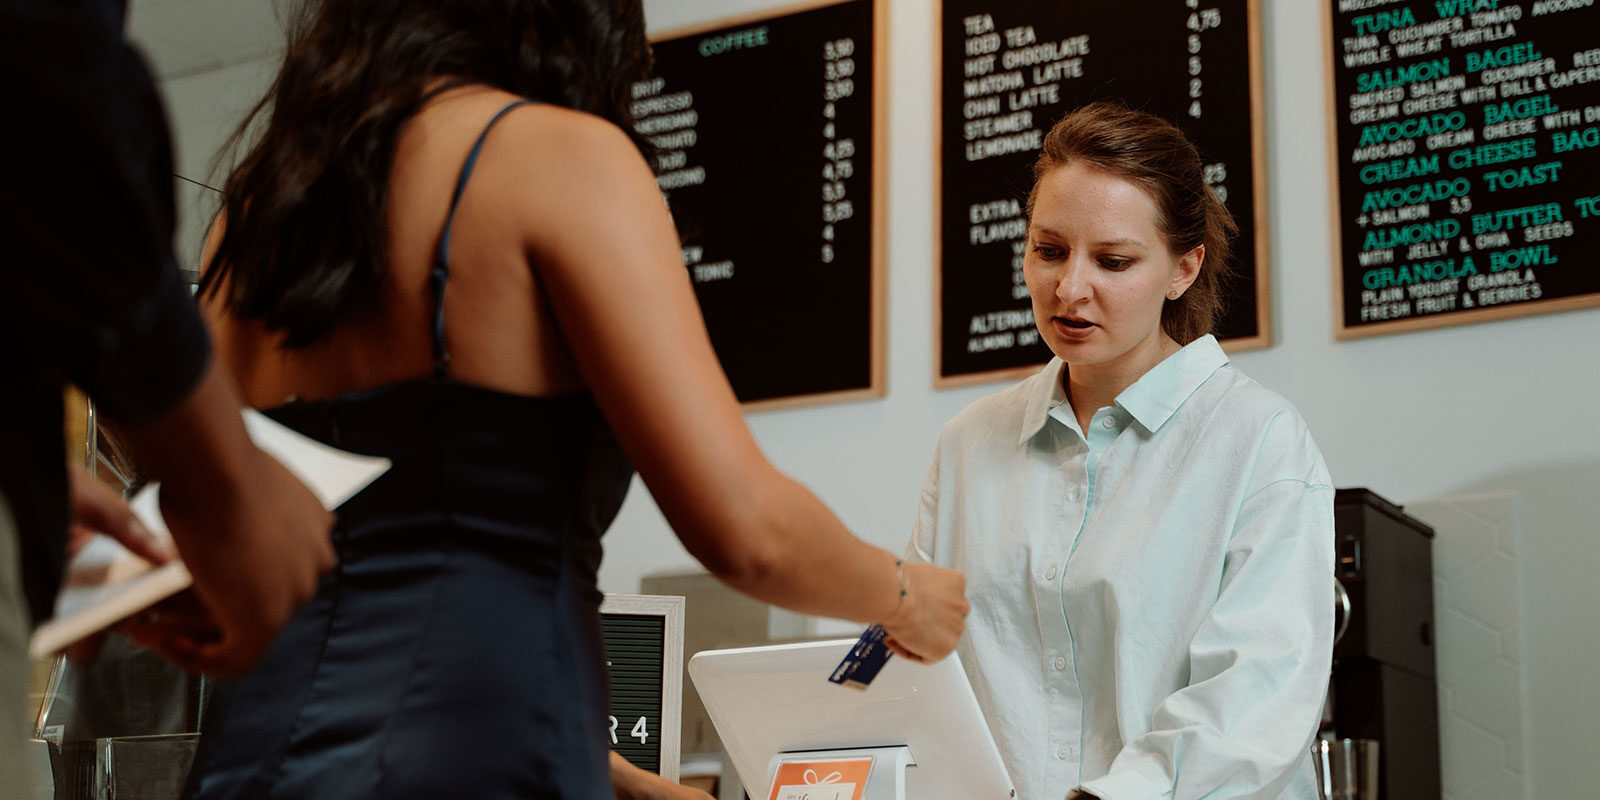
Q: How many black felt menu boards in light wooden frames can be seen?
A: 3